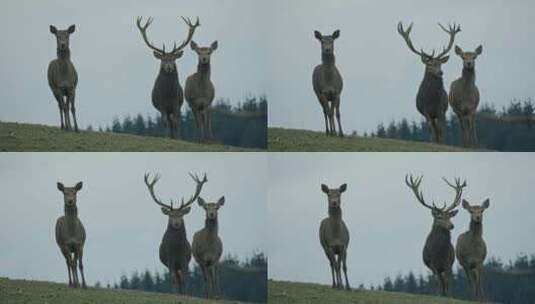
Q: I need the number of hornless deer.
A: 8